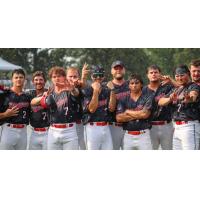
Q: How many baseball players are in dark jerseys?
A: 10